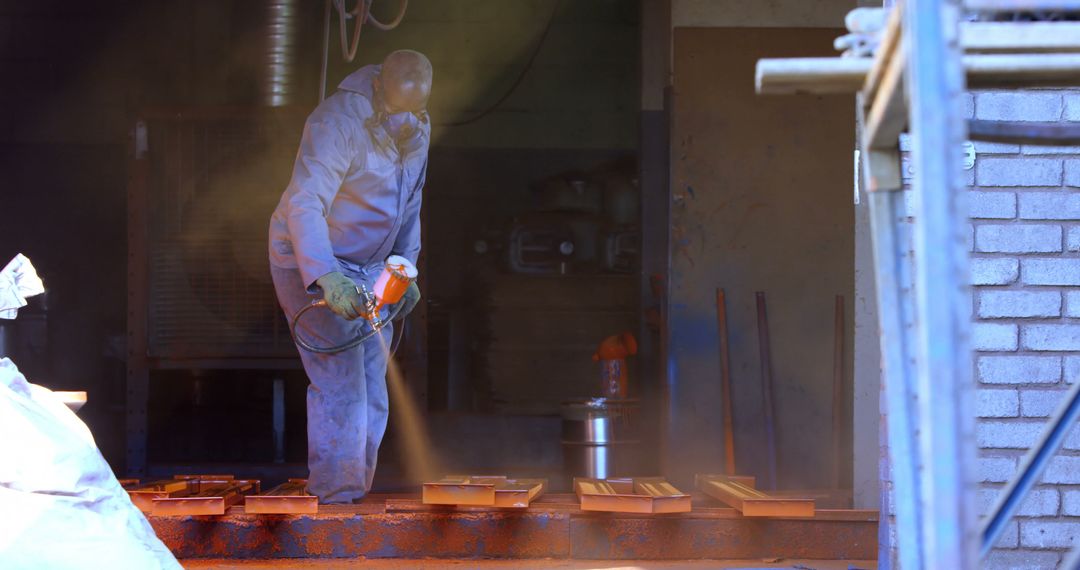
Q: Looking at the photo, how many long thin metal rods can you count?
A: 3